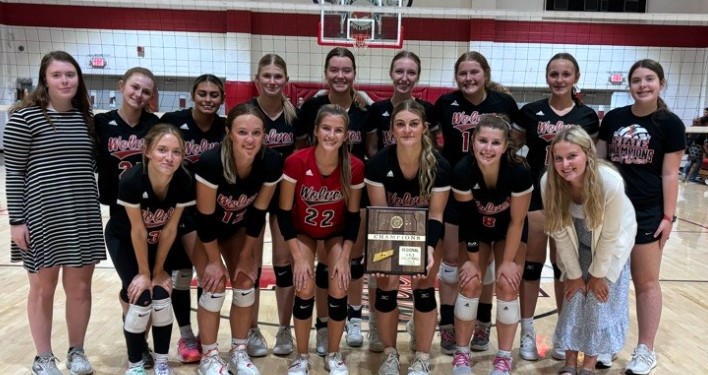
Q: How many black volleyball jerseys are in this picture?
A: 11